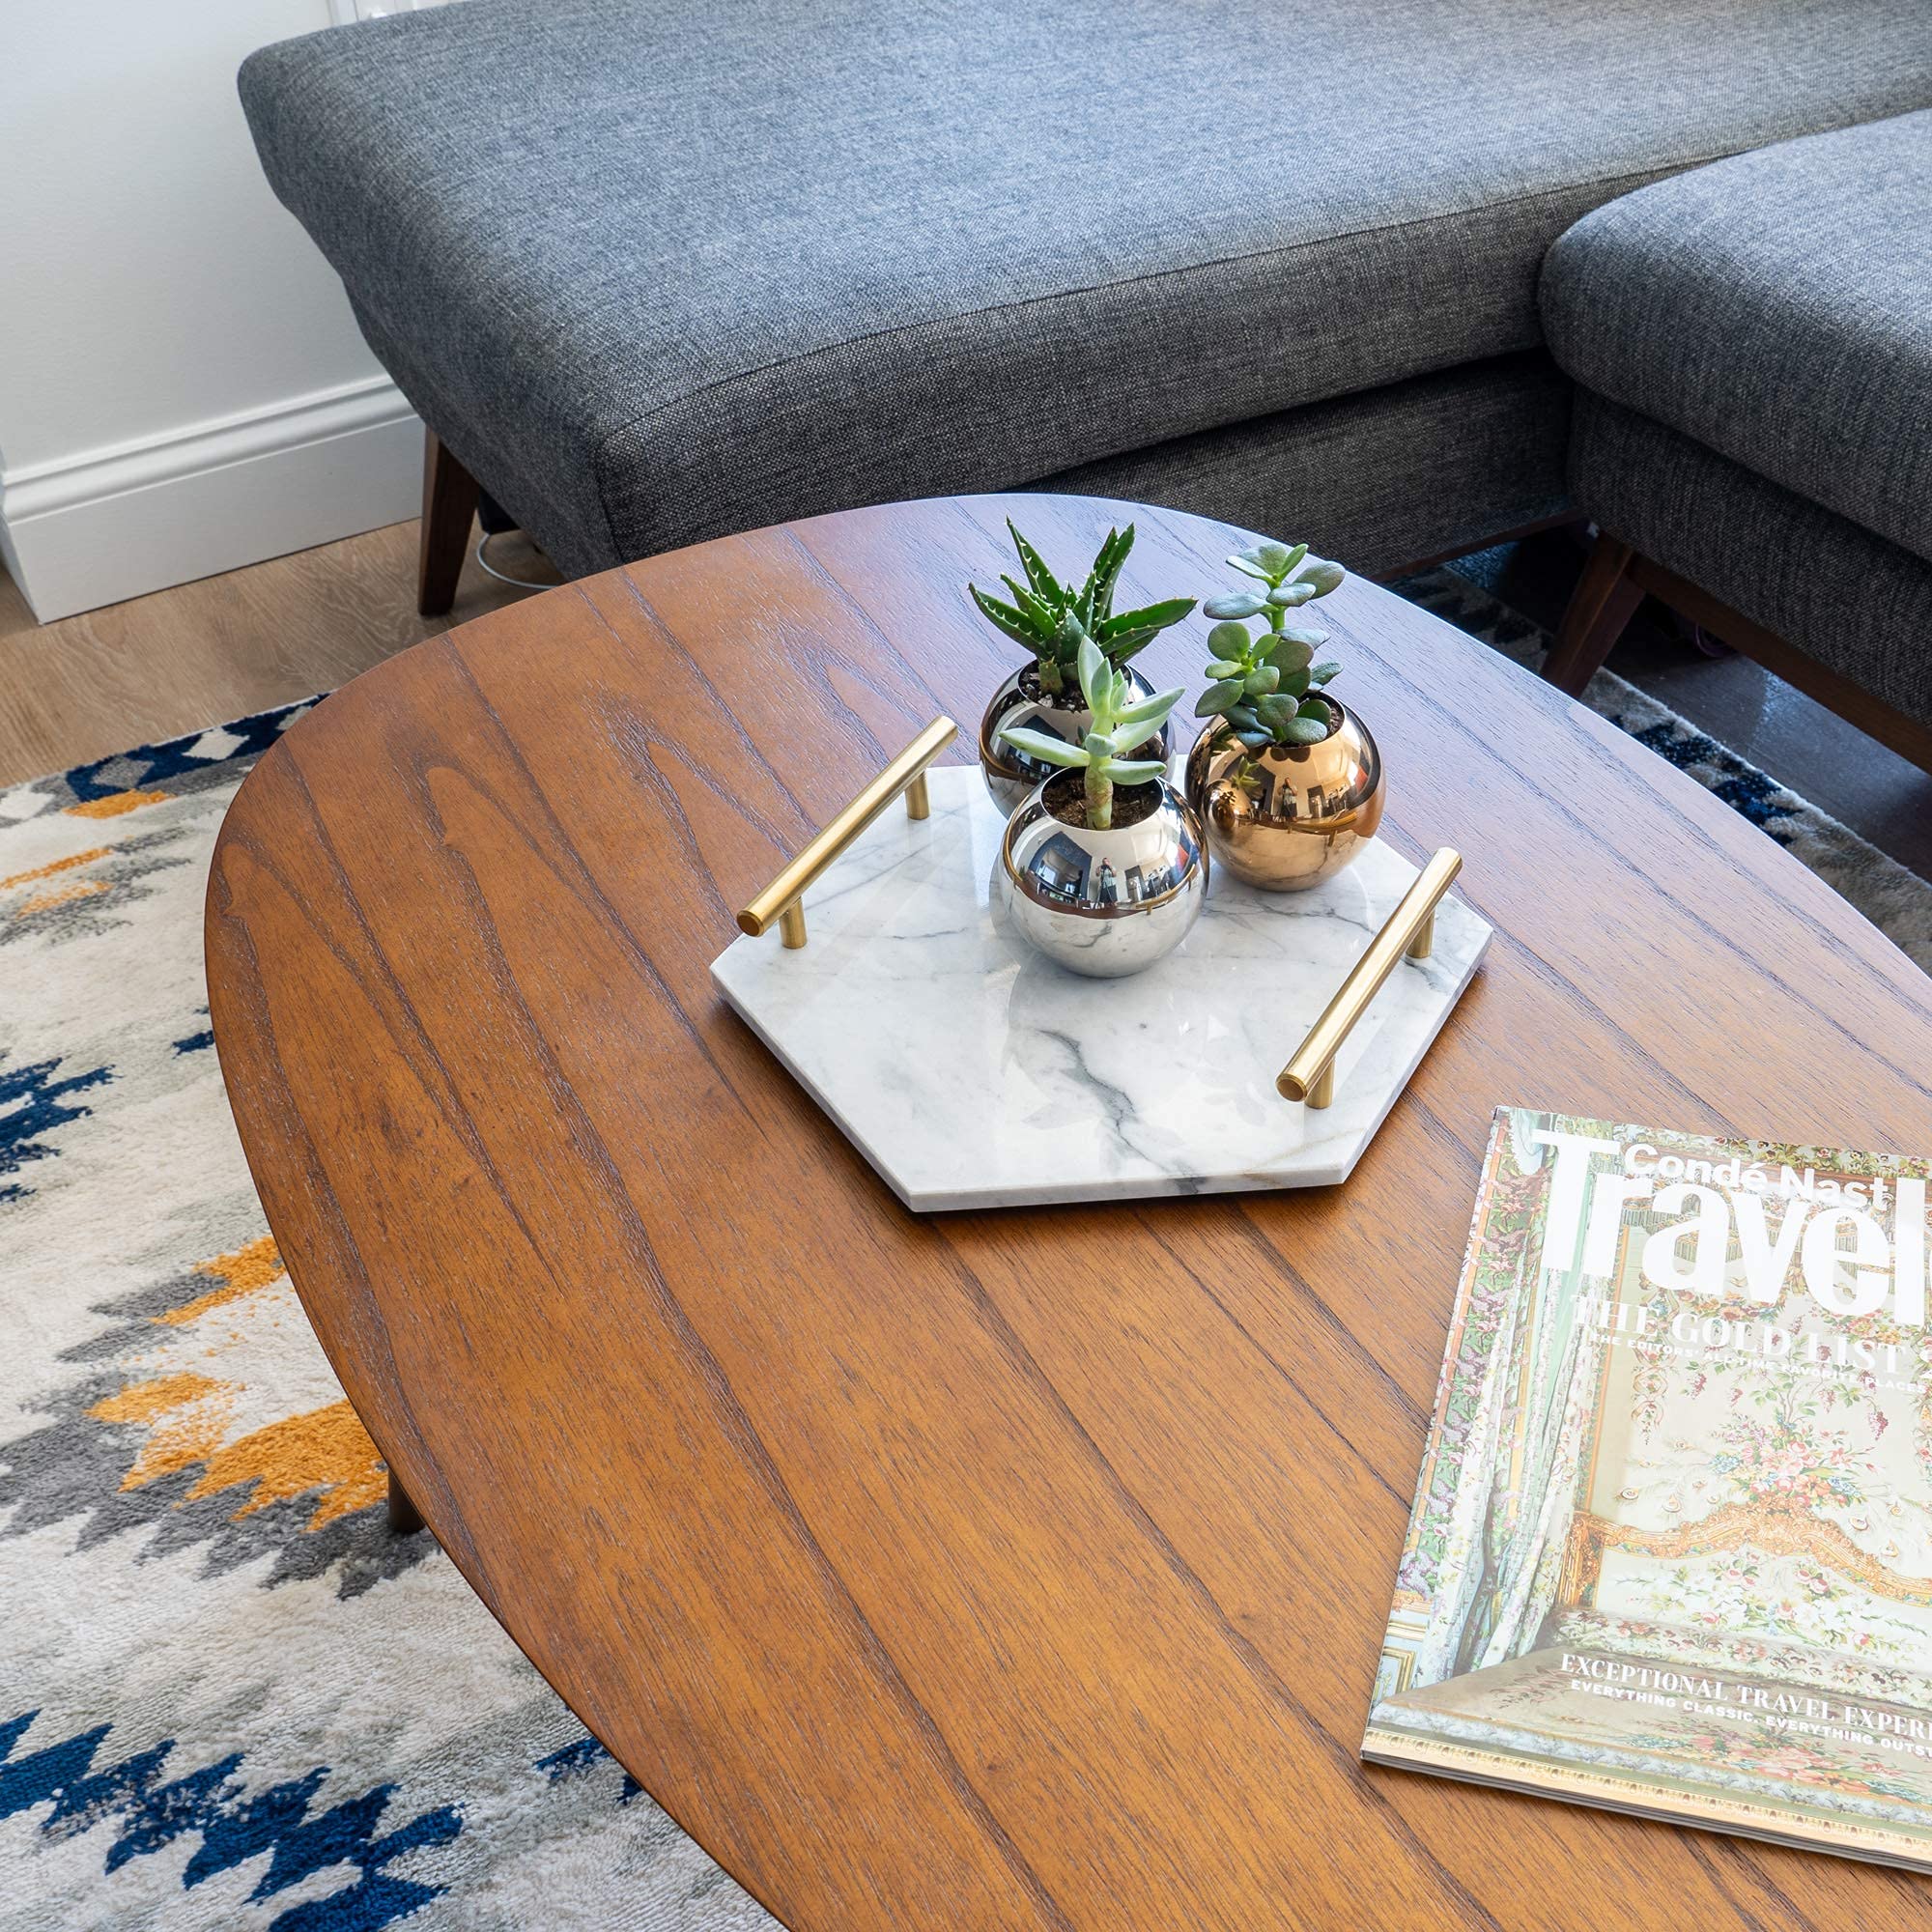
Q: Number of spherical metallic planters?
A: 3